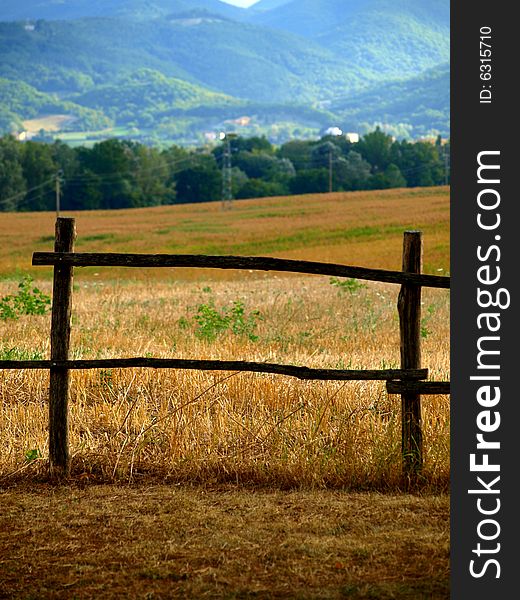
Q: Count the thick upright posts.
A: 2